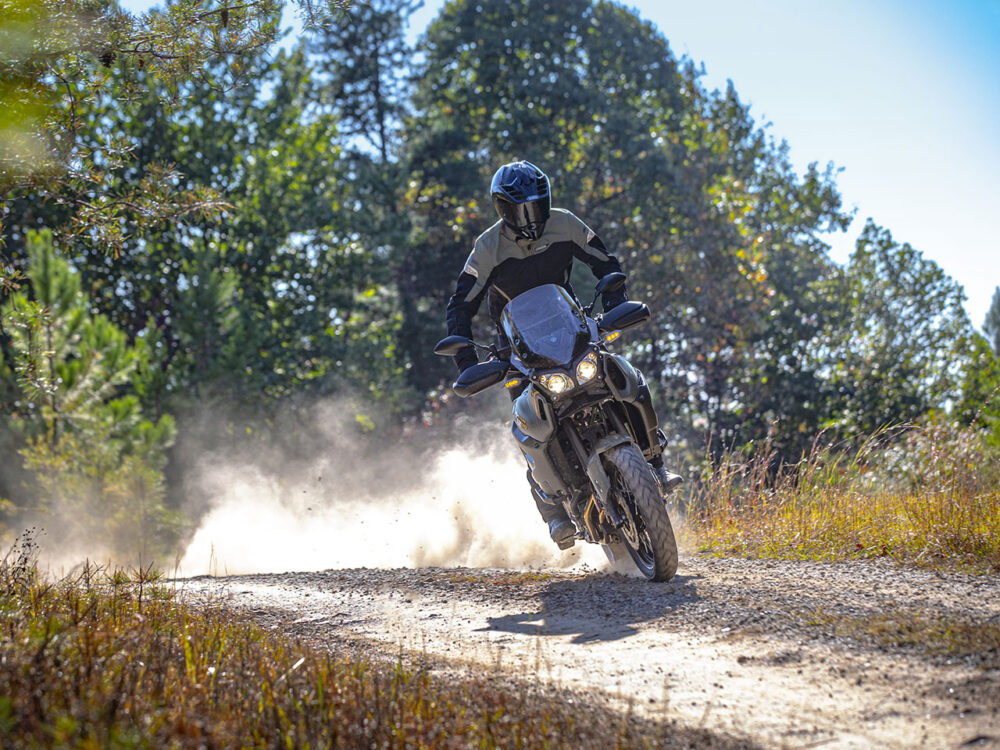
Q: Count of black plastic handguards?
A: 2